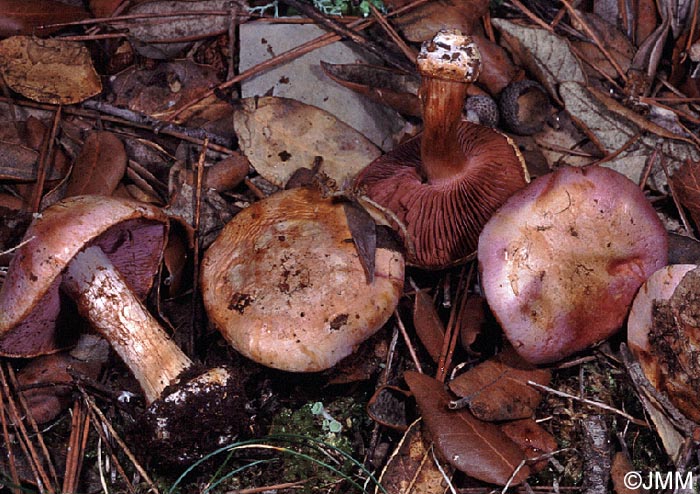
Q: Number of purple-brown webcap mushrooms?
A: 5